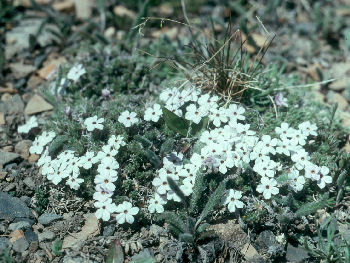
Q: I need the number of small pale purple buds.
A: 3